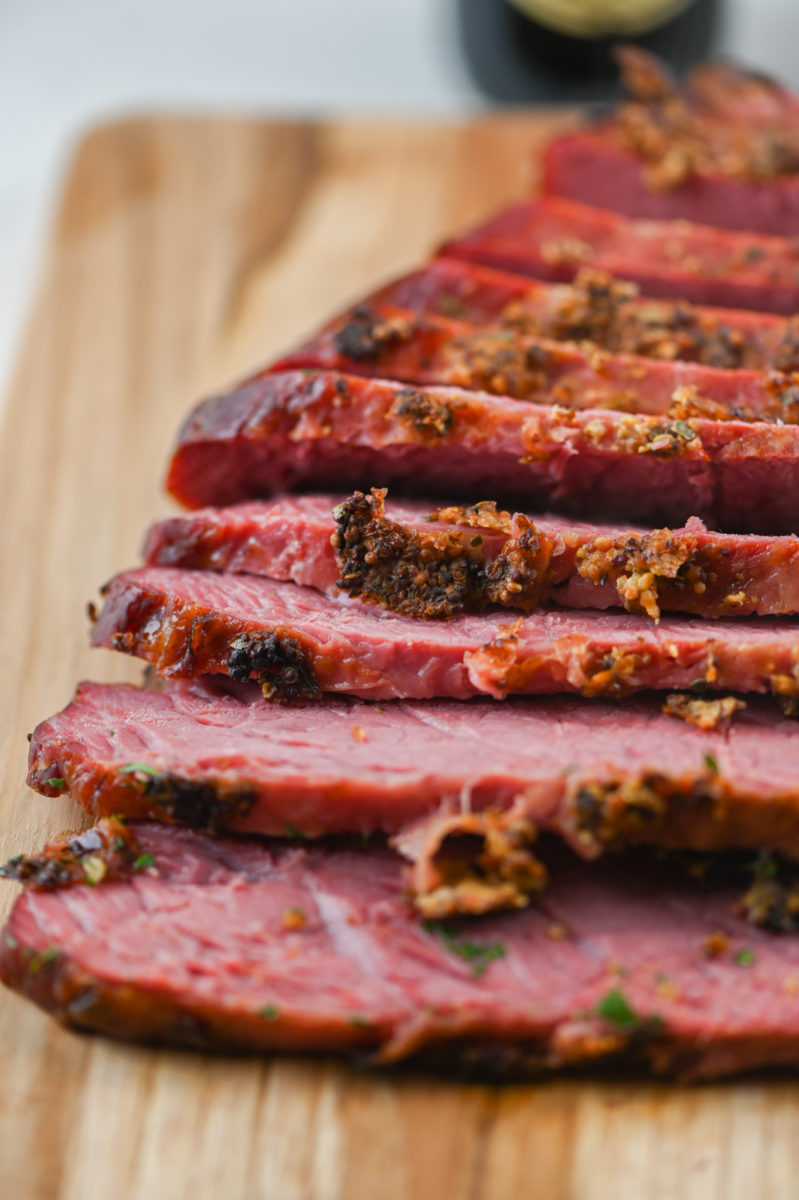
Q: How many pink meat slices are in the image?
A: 9